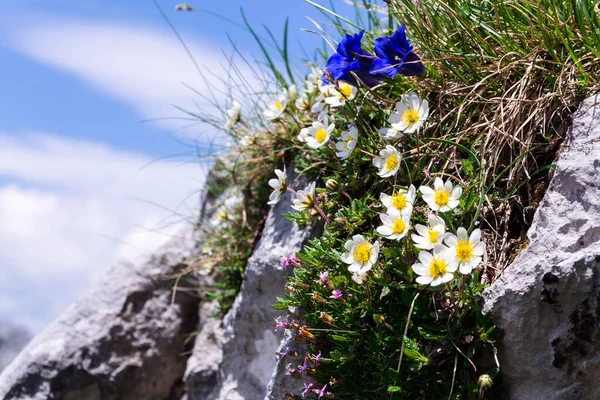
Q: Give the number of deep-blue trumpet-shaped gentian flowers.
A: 2